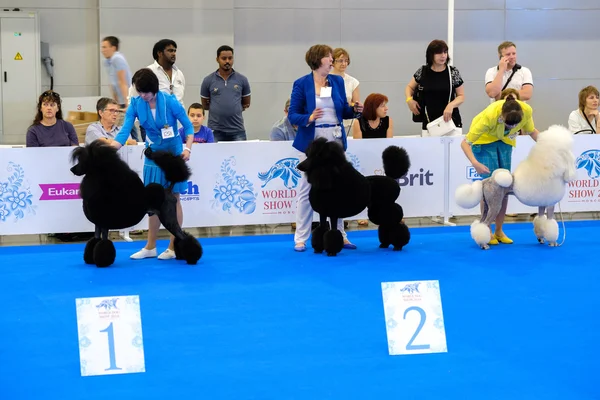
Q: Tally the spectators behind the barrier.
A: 13